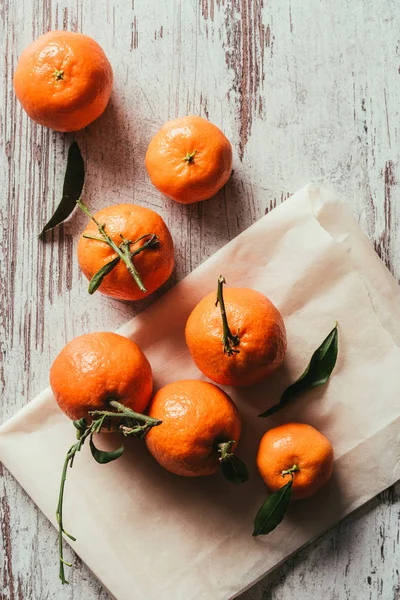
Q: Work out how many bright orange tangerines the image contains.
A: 7